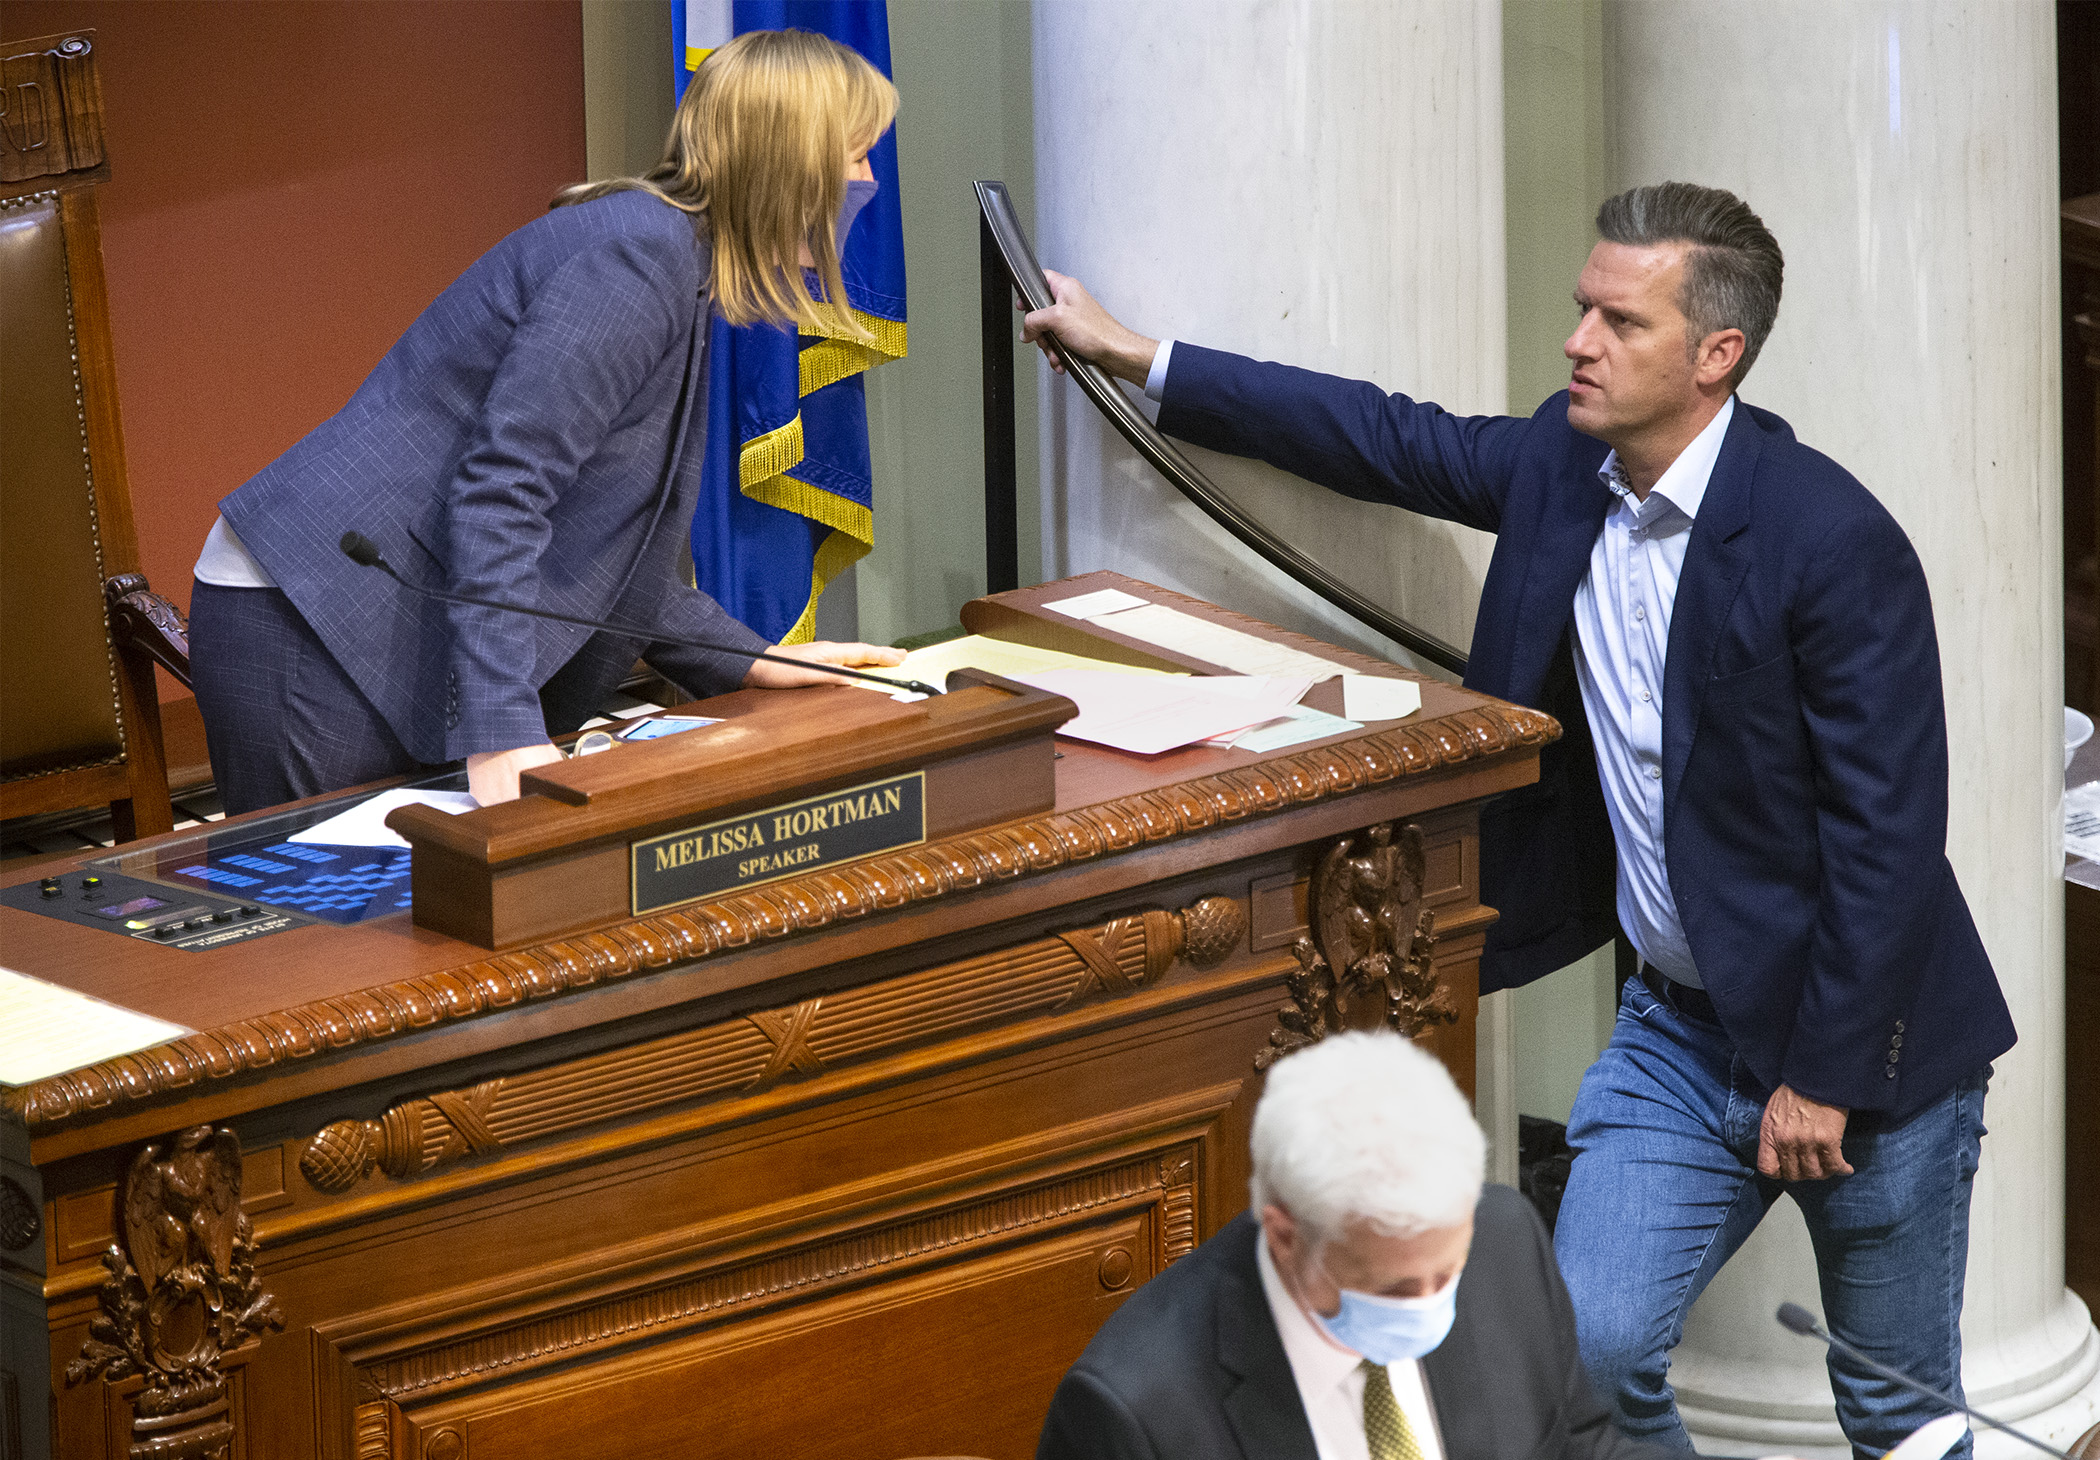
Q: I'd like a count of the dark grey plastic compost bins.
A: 0